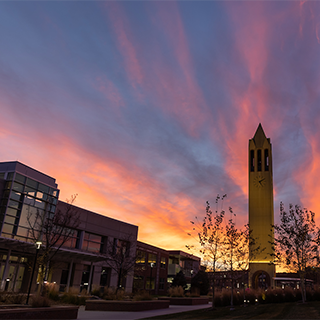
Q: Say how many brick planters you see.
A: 3